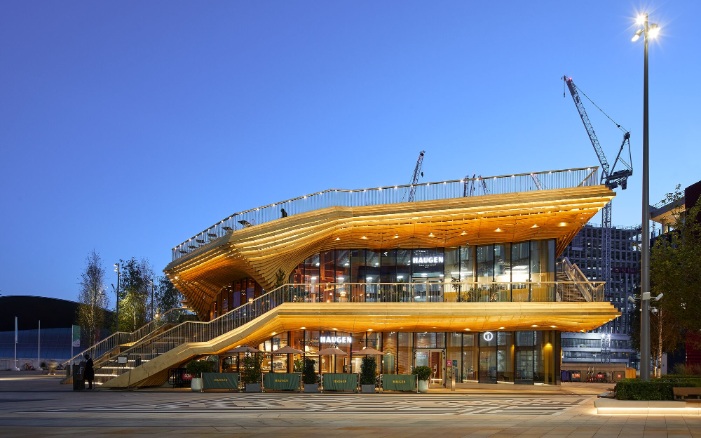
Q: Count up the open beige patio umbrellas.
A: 4